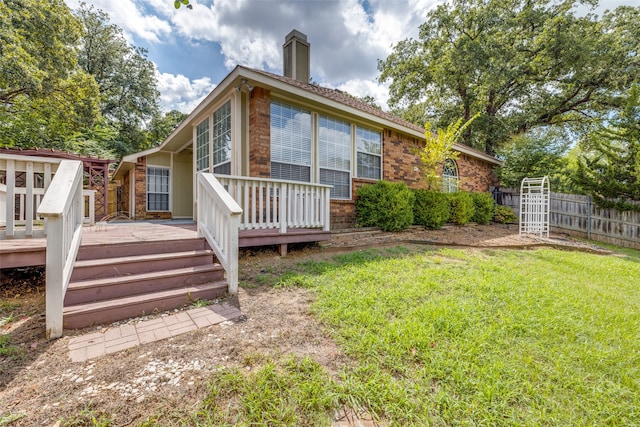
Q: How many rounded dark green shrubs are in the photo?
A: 4